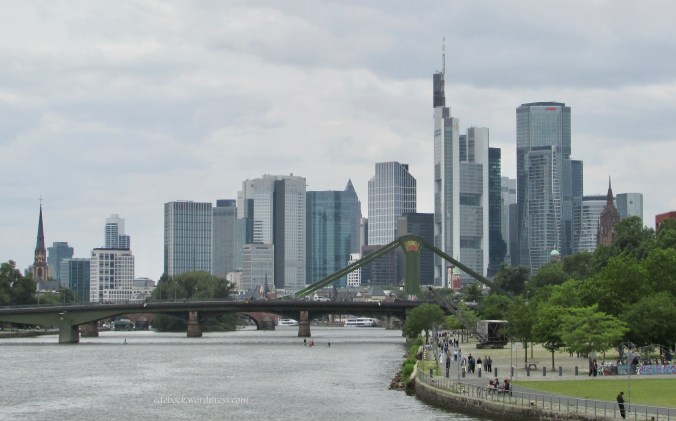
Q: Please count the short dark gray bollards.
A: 10